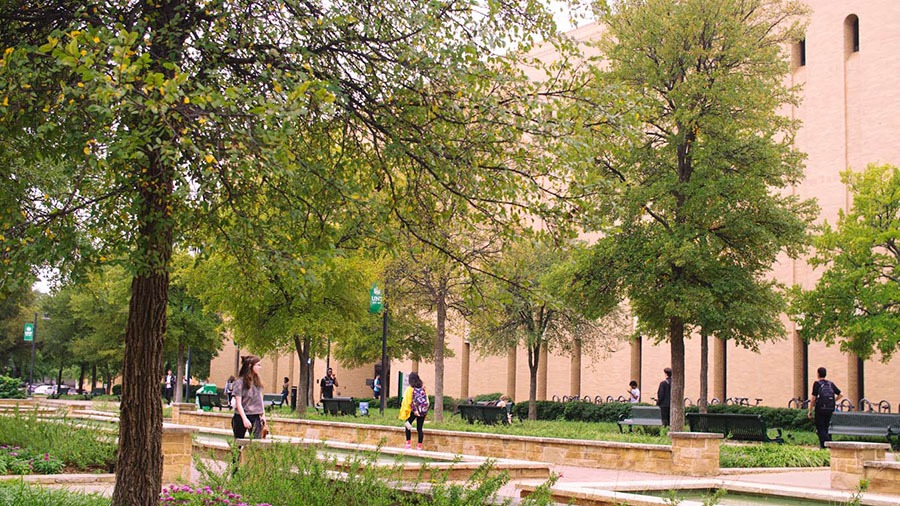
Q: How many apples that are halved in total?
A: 0